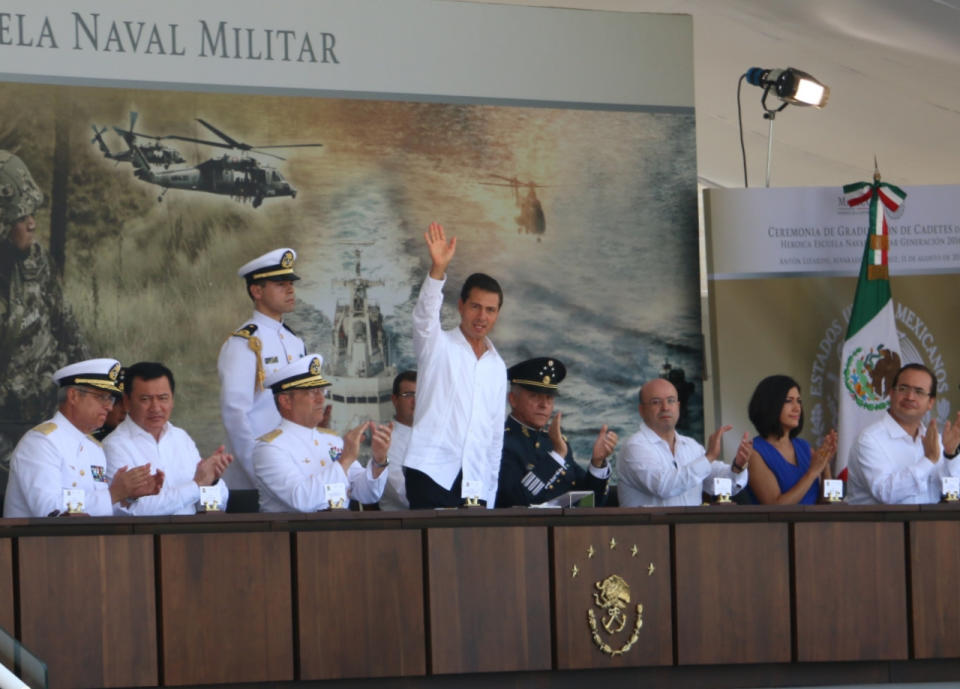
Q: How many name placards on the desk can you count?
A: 7